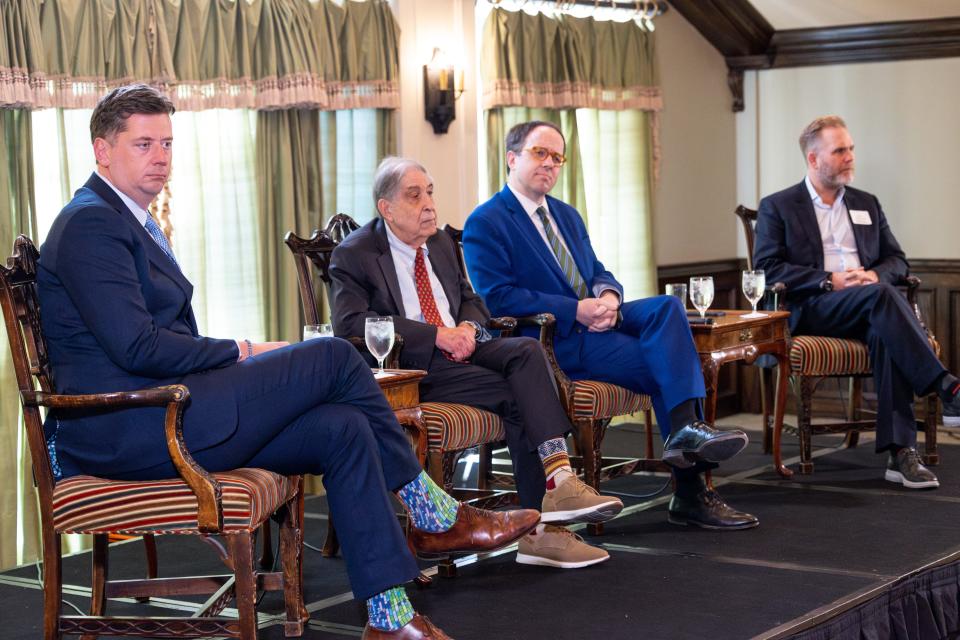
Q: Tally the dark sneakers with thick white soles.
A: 2